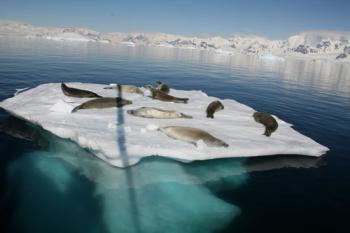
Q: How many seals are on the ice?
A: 9